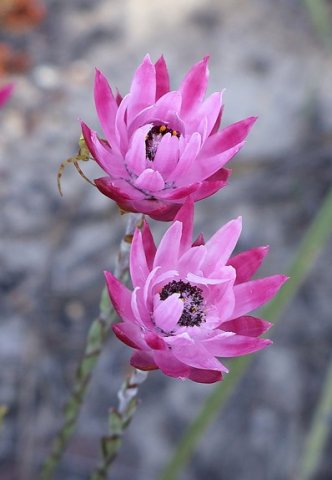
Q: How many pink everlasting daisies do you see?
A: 2